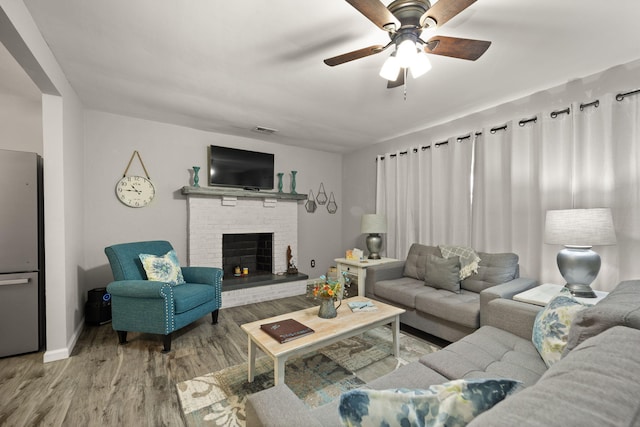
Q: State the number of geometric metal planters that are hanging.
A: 3